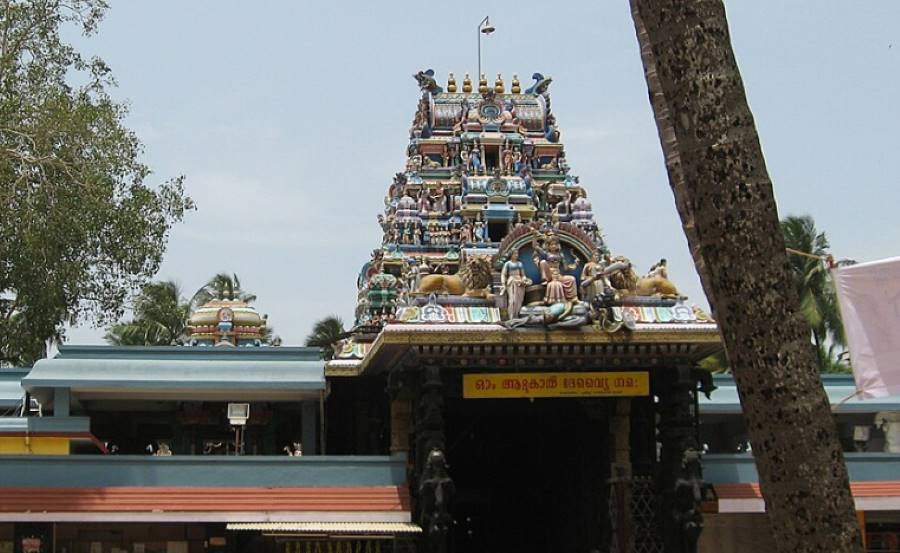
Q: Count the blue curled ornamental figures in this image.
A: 2